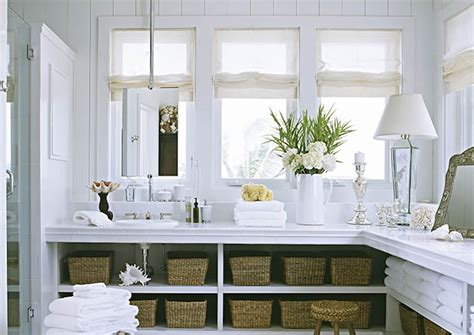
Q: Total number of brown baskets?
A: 12